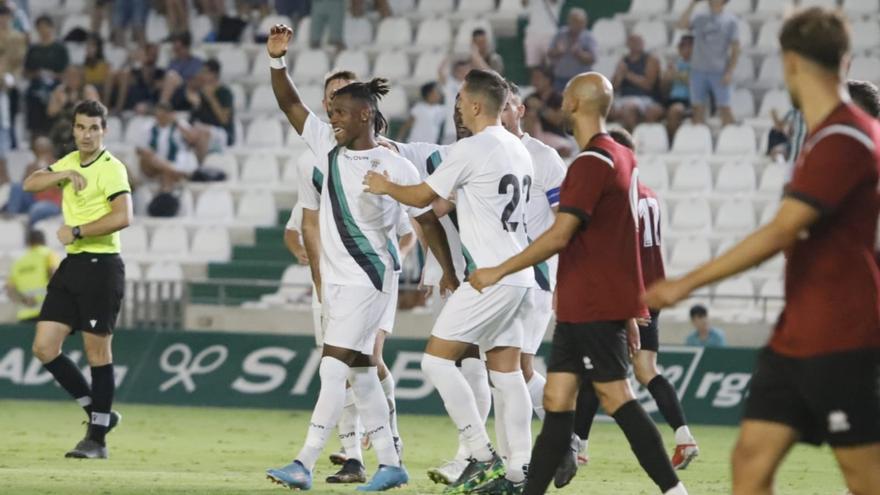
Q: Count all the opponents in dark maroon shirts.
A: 3